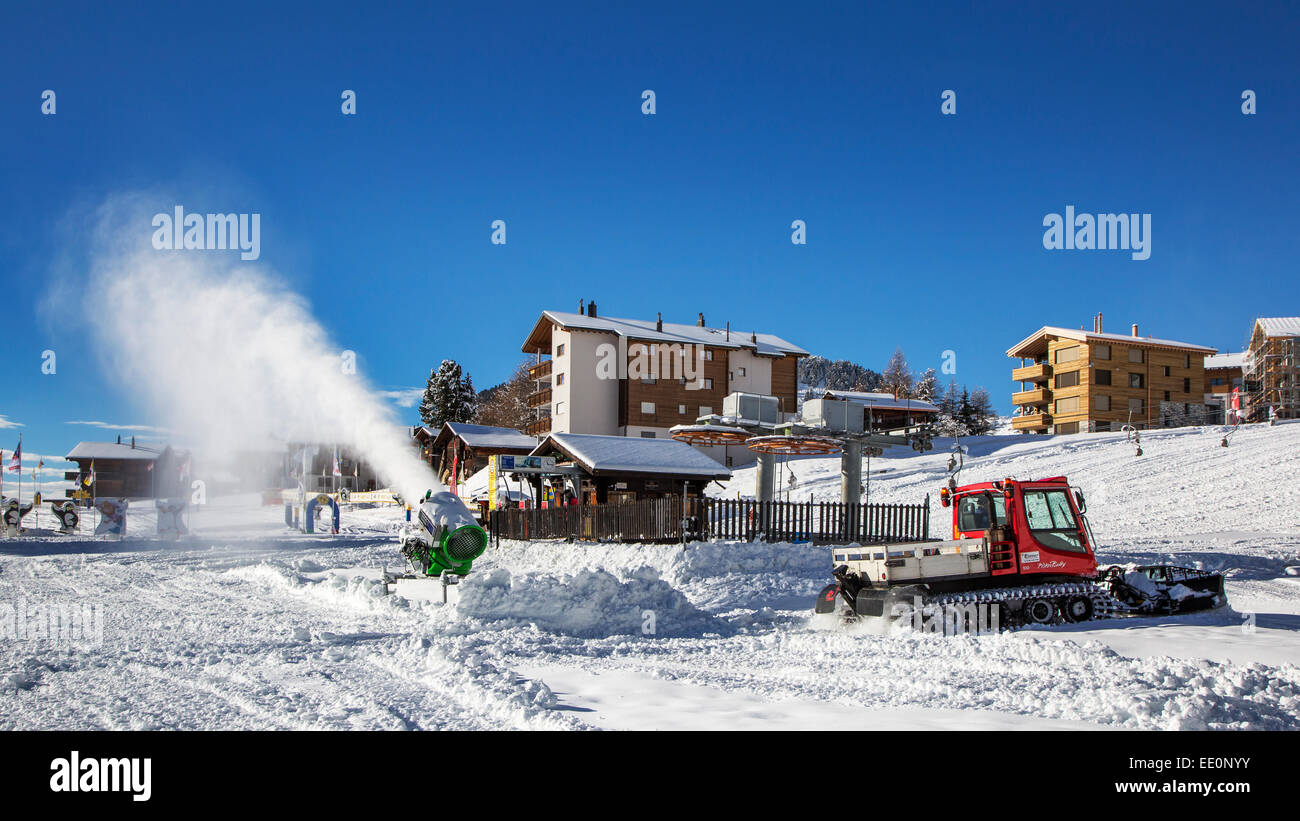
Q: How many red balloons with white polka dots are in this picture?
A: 0